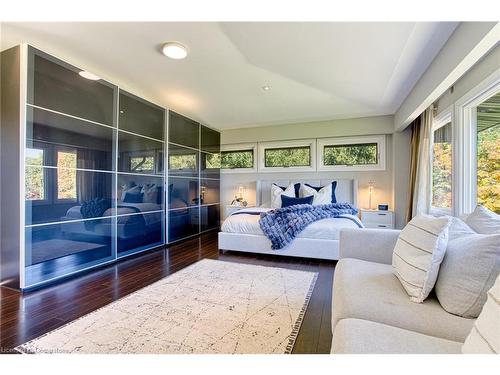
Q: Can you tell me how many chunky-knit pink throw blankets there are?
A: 0